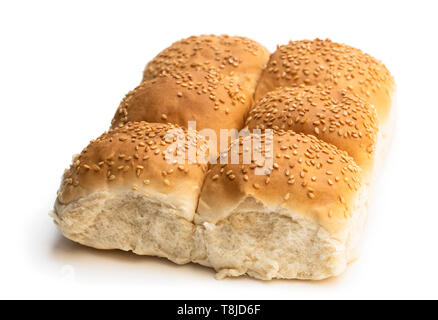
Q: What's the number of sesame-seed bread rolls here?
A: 6